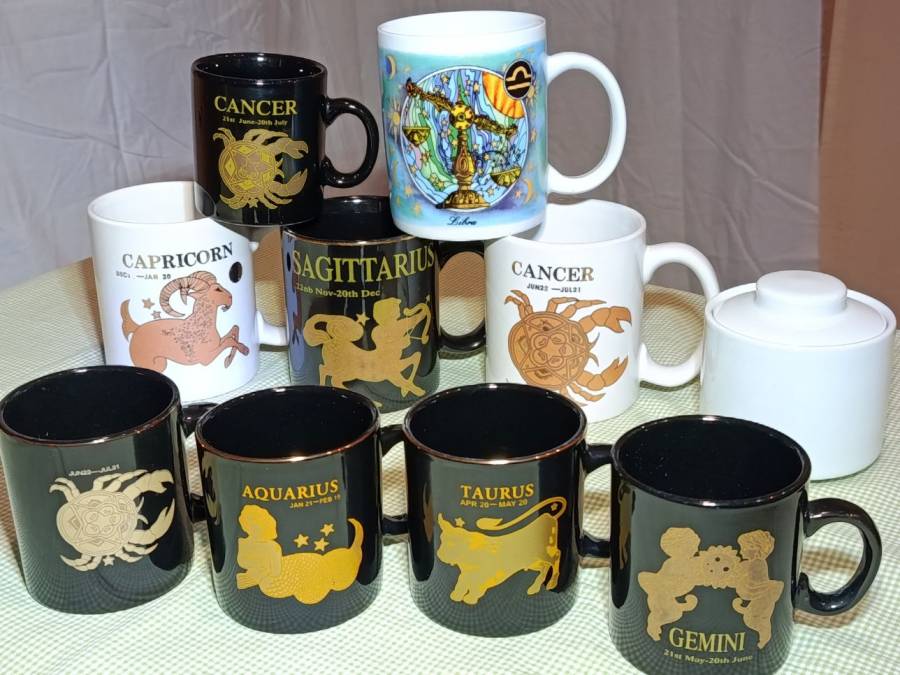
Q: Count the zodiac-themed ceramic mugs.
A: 9